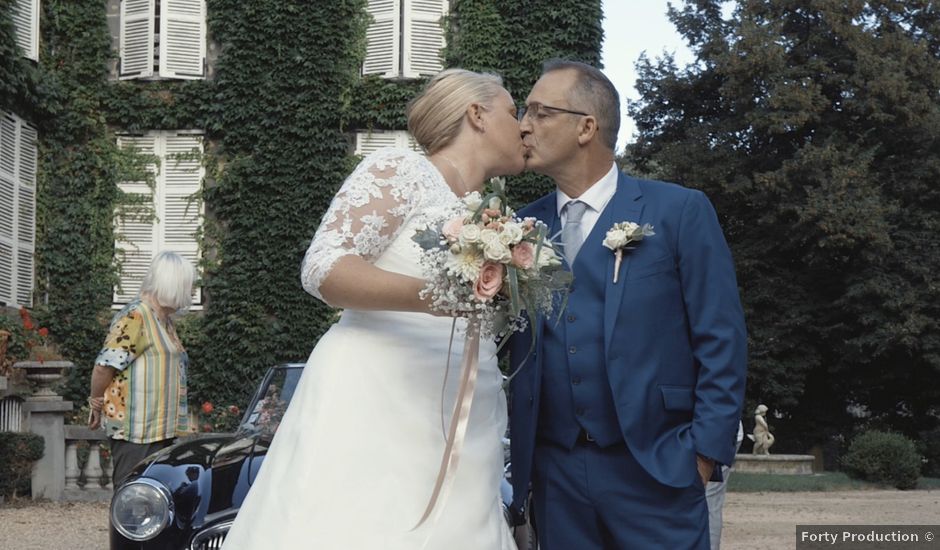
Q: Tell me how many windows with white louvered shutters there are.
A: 6